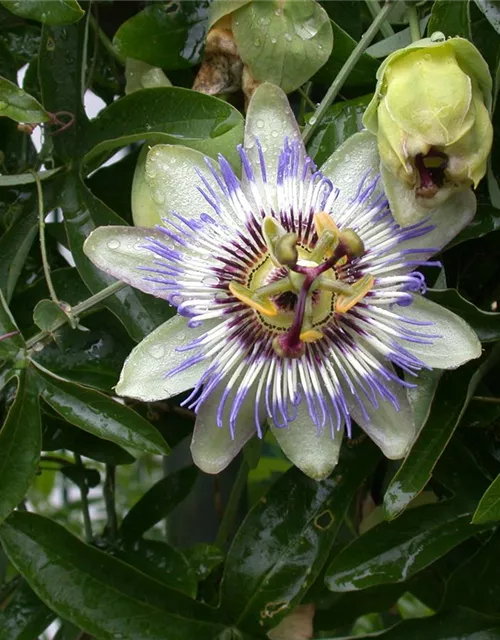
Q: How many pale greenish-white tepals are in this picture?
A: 10